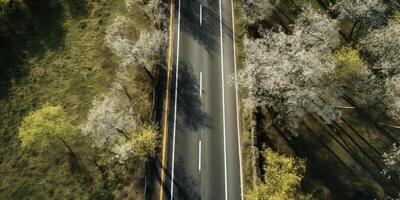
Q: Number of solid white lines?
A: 3